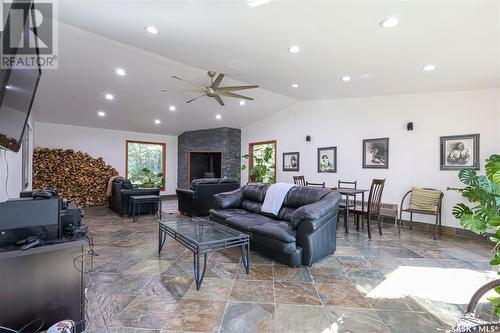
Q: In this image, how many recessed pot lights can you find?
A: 14